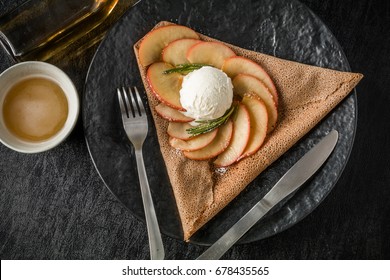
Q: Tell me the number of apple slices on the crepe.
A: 12